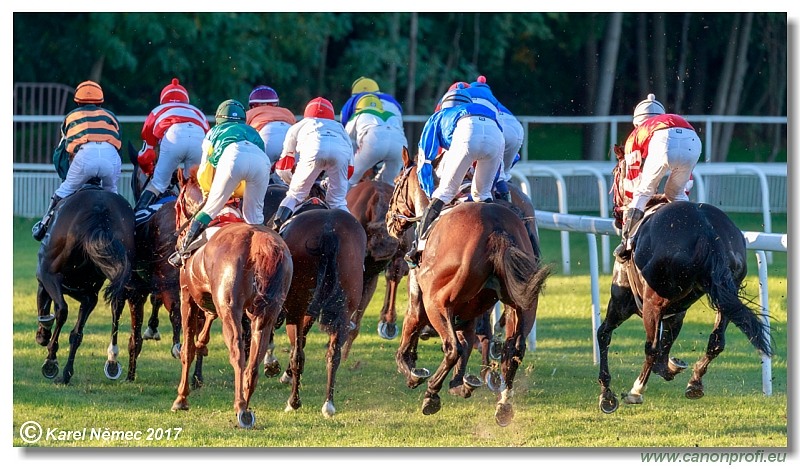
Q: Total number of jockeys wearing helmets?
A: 11